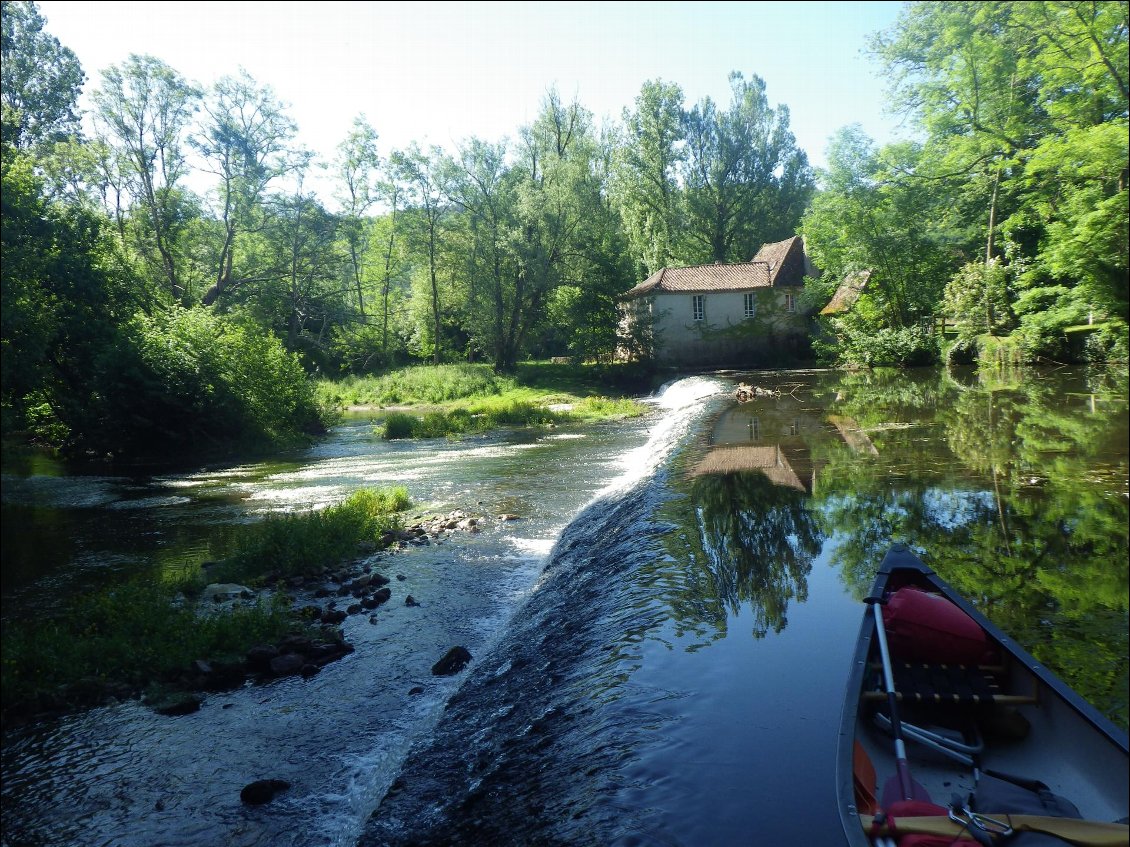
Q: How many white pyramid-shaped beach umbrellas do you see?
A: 0